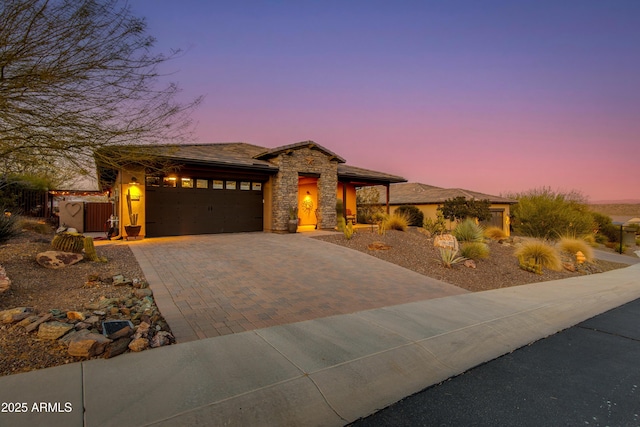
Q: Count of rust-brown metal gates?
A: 1